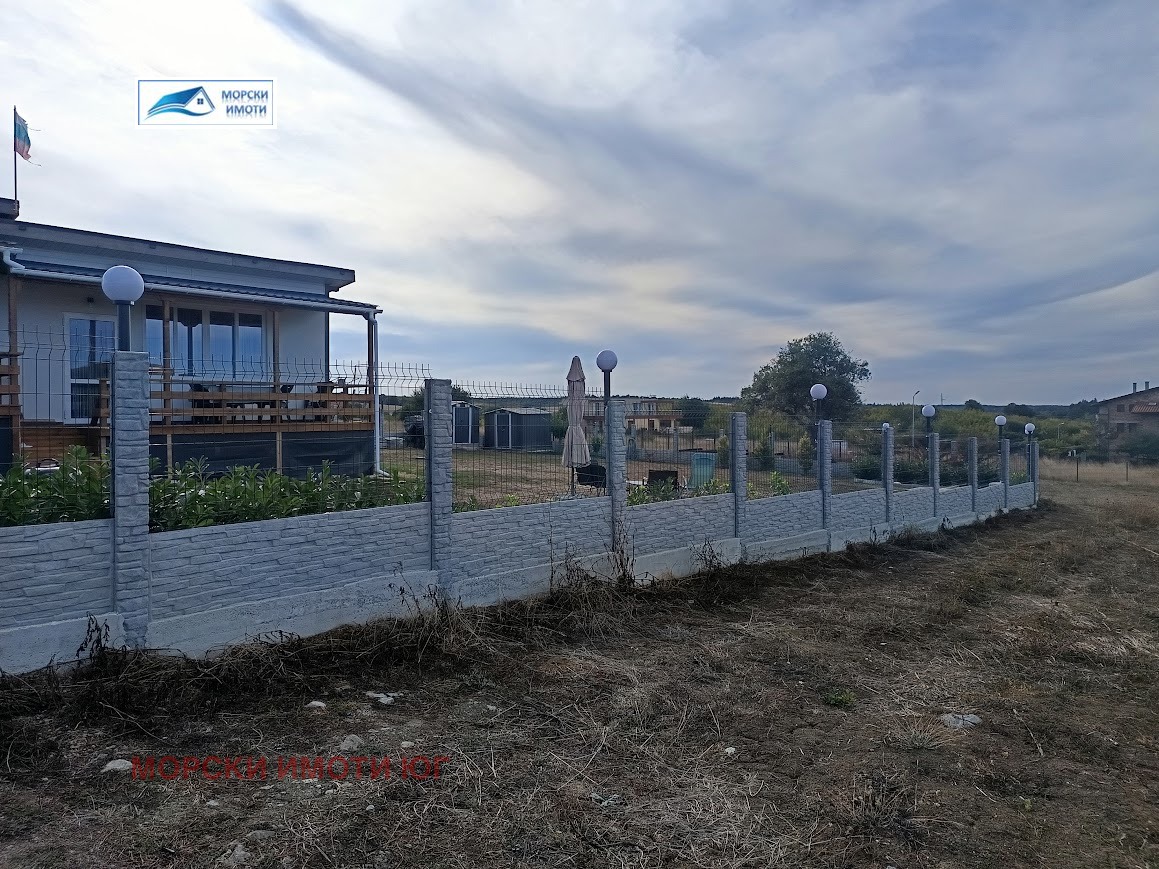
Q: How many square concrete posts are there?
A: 10